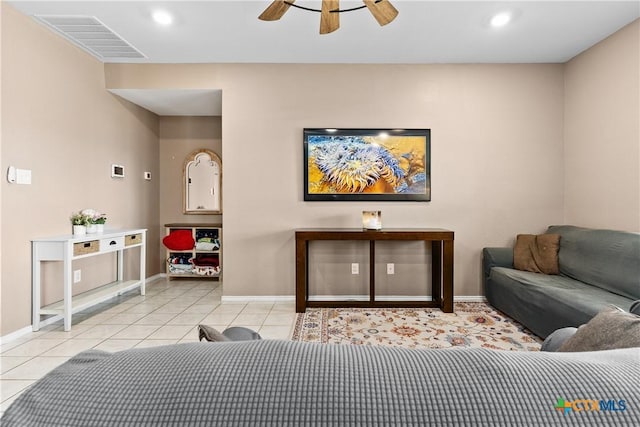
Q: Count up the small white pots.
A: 3